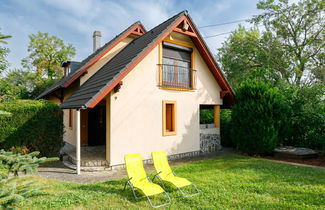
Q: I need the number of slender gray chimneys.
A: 1